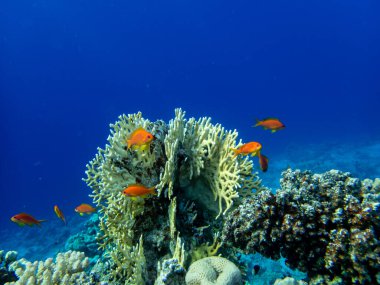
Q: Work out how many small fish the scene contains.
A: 8